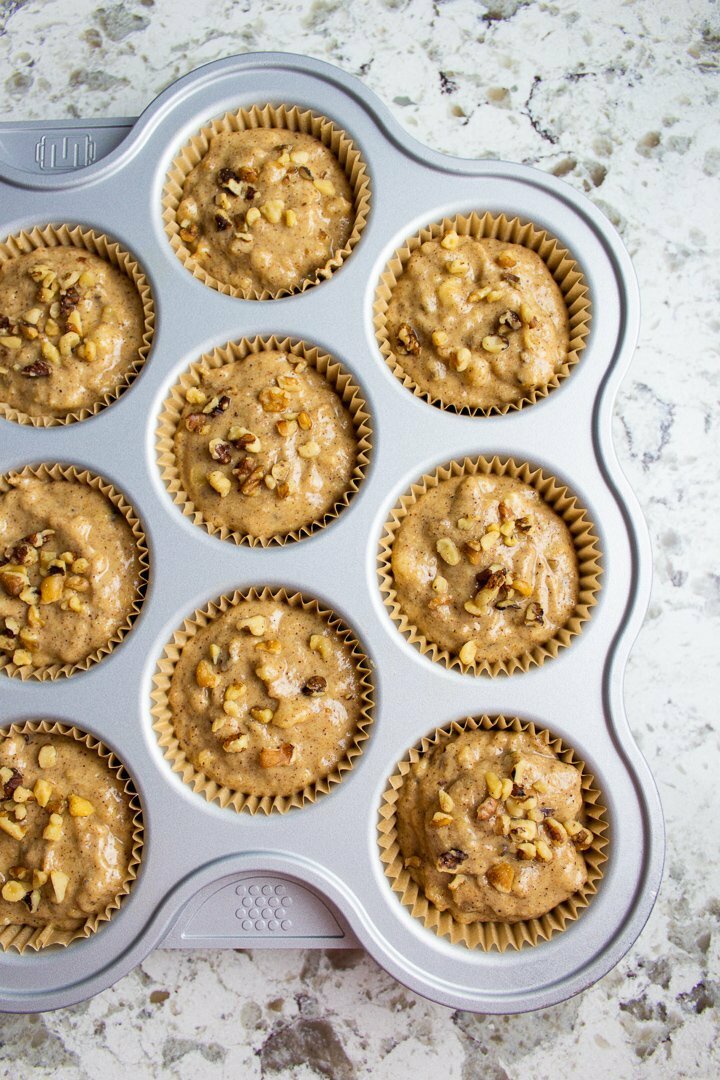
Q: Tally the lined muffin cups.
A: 9